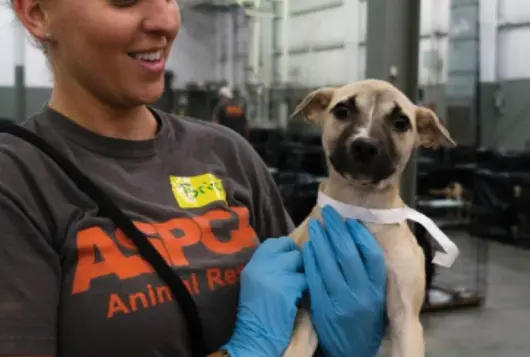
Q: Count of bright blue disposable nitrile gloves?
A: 2